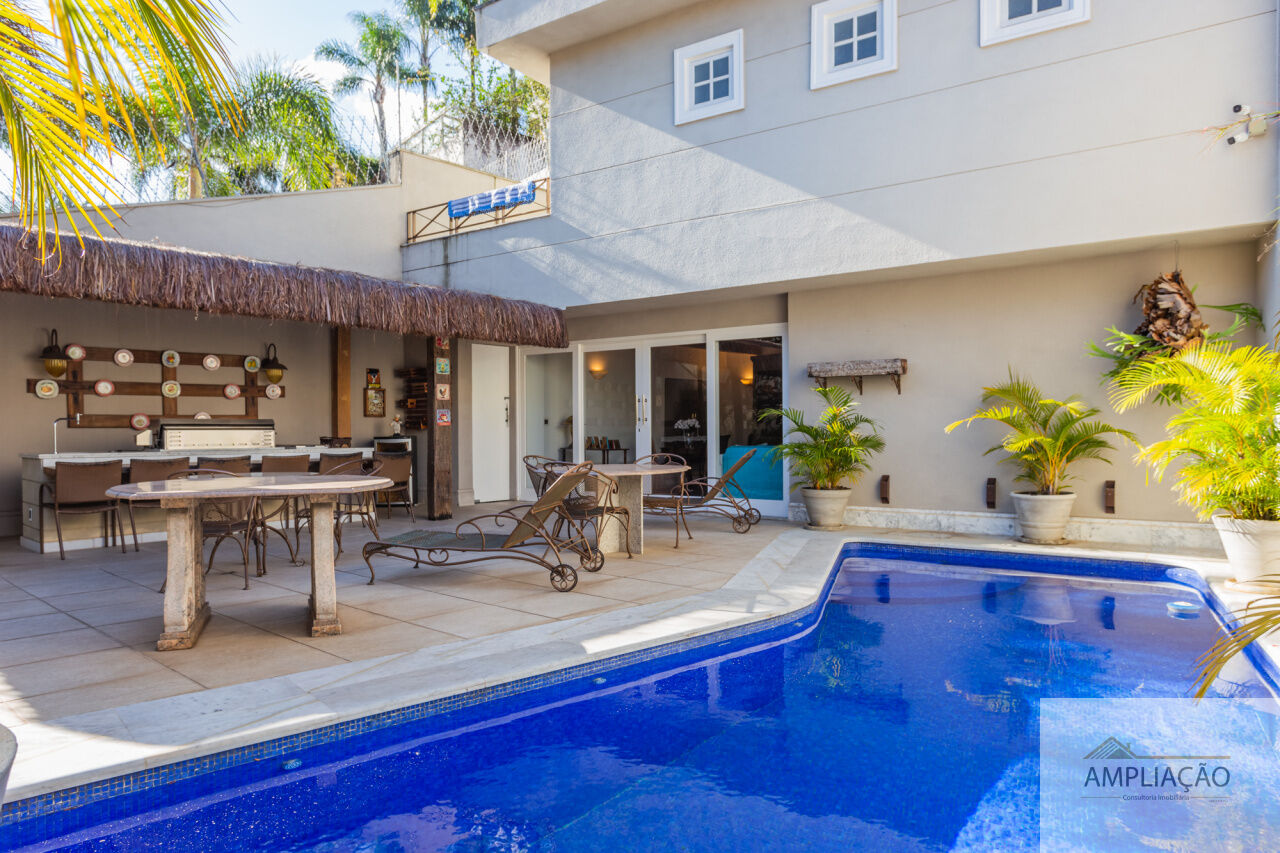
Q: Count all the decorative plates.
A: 12